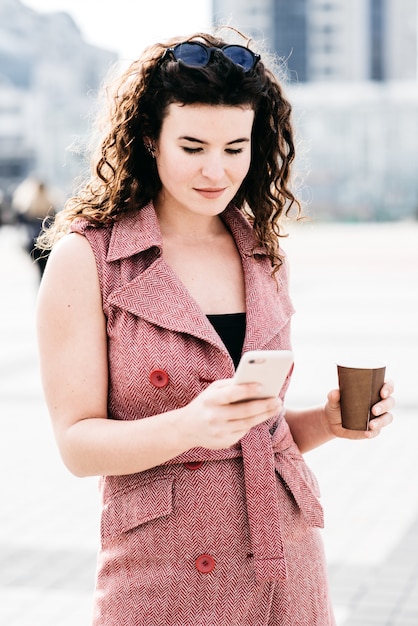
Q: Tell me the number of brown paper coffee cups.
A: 1